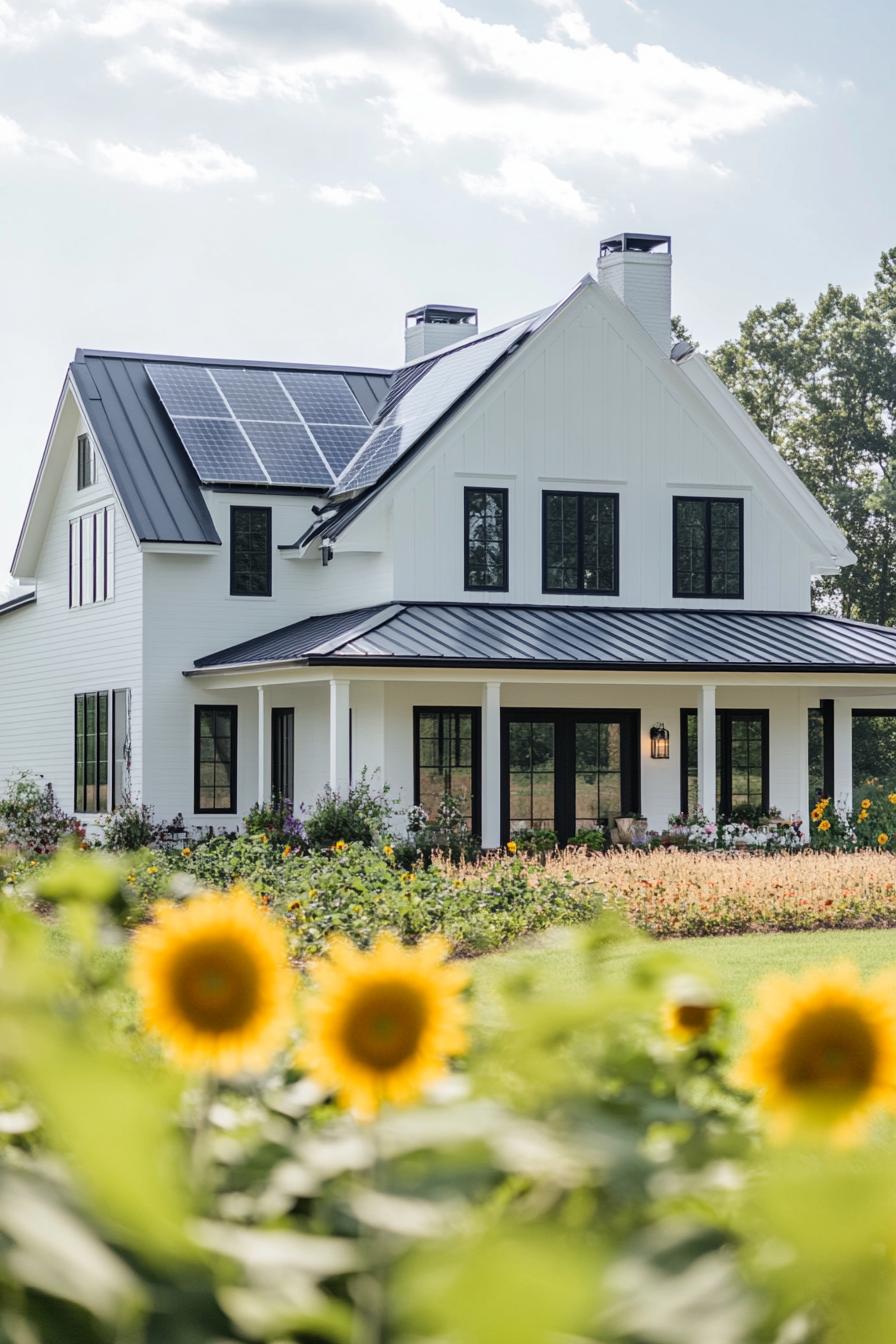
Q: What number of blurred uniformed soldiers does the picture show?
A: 0